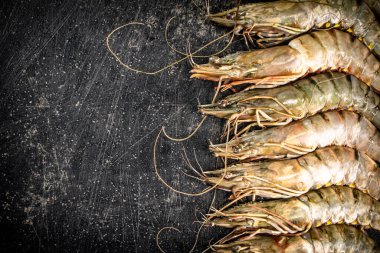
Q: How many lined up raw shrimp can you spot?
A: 7